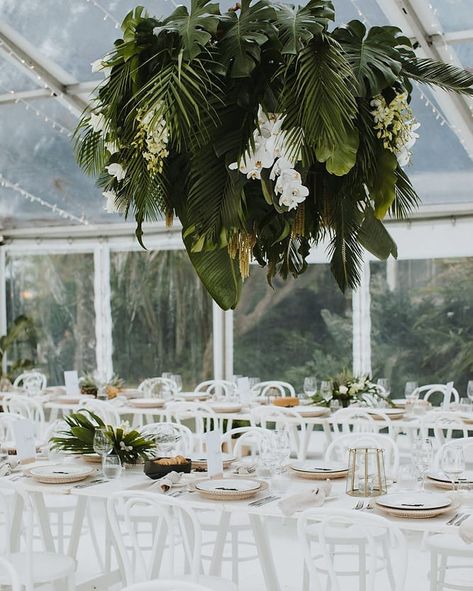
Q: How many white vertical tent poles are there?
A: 4